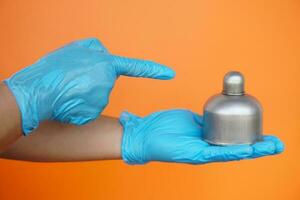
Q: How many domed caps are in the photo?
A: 1